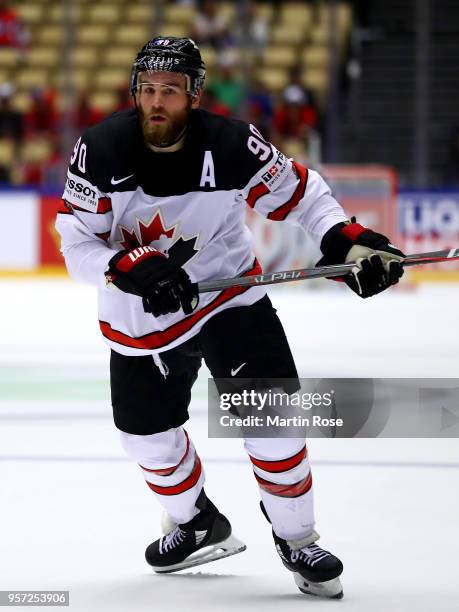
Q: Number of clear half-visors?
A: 1